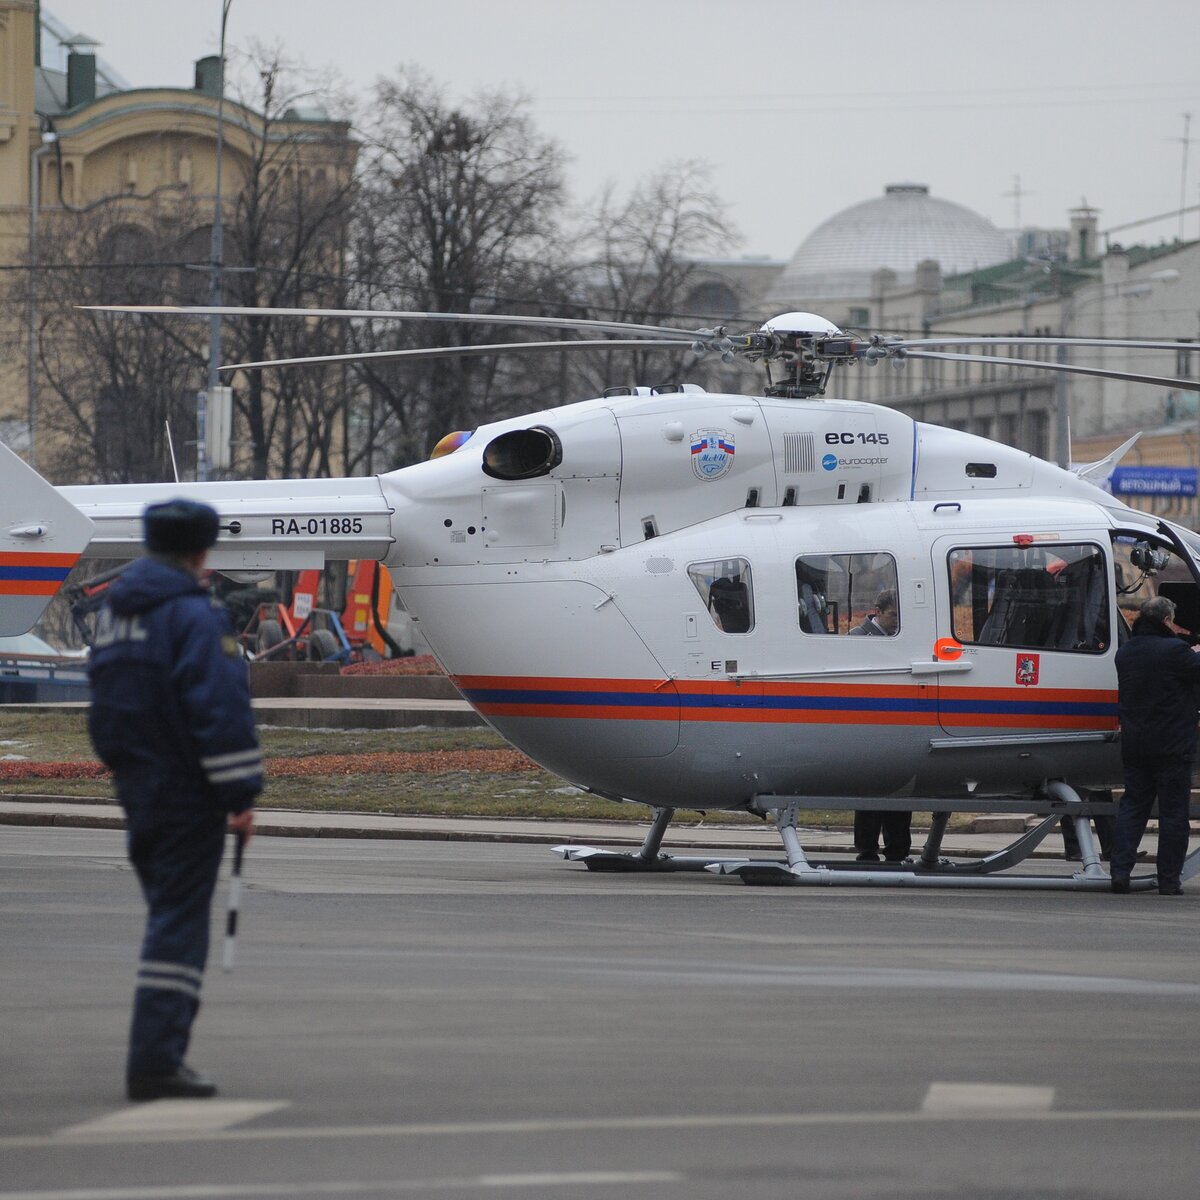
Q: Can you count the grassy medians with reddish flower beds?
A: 1